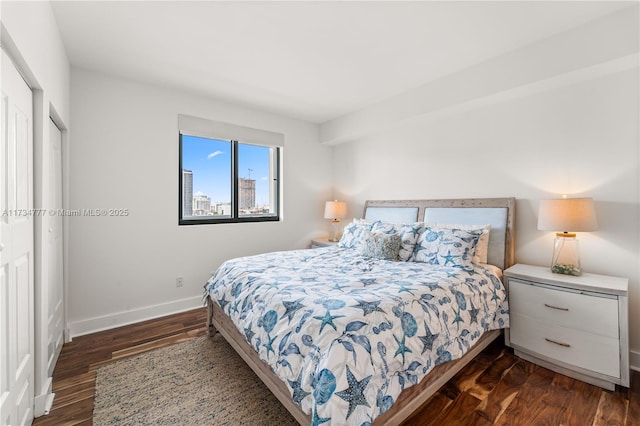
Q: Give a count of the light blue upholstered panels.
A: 2